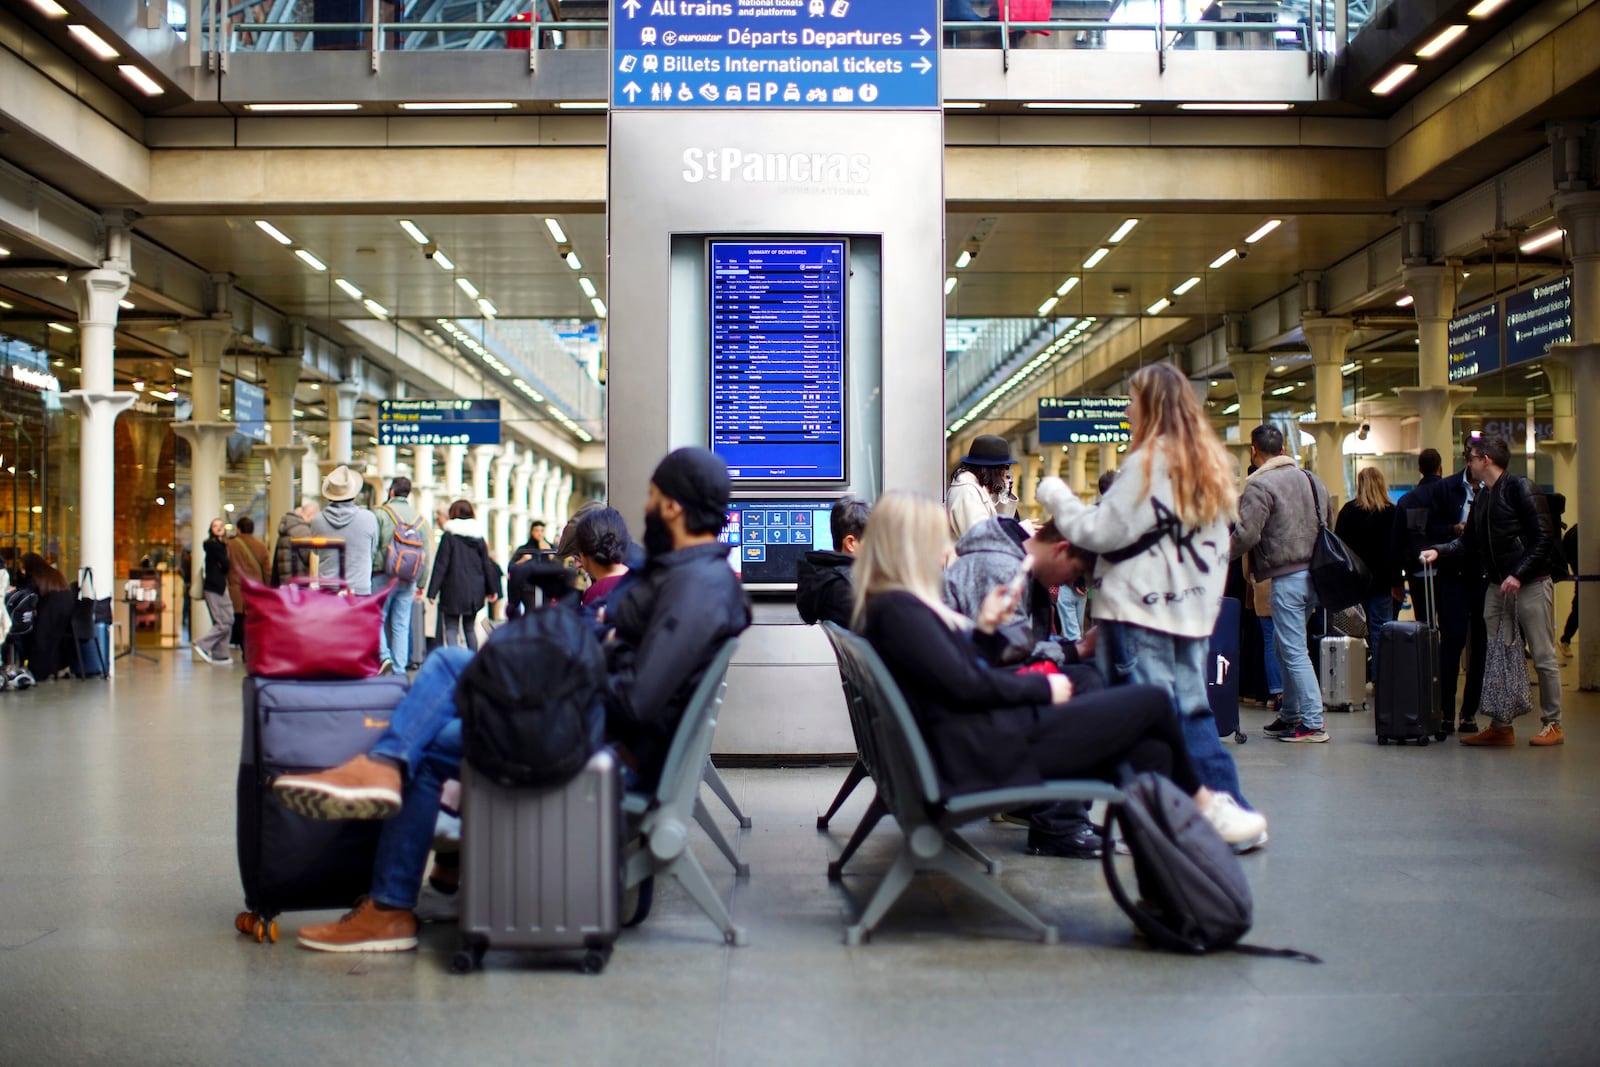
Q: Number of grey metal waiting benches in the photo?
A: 2